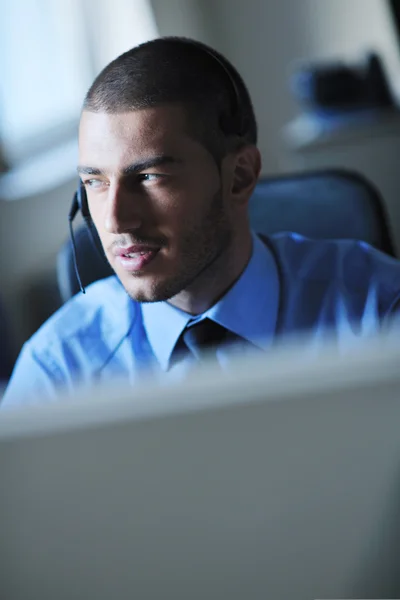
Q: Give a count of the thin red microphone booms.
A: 0